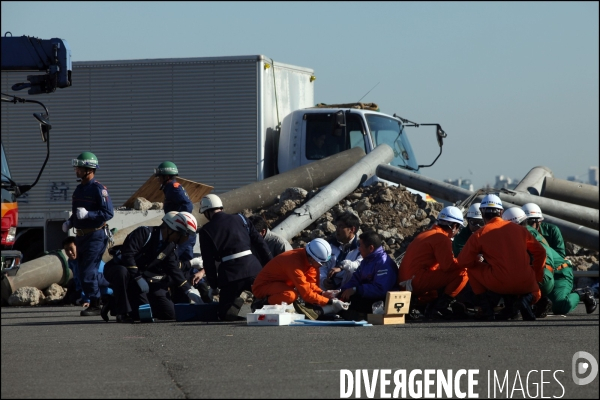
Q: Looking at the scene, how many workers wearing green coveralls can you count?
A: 3